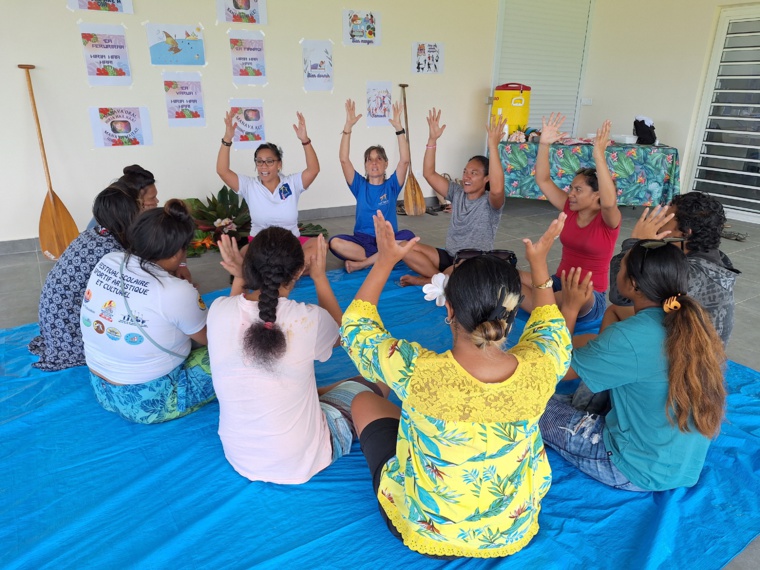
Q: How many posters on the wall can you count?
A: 12